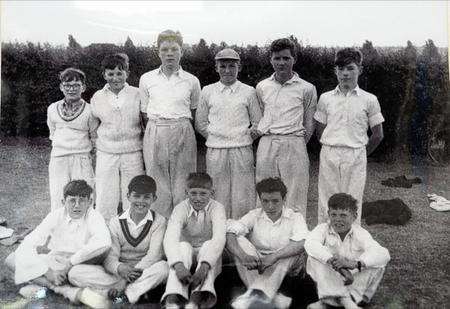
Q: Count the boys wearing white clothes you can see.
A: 11